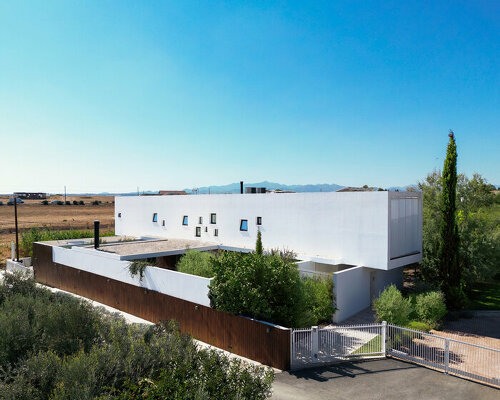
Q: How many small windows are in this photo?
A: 11